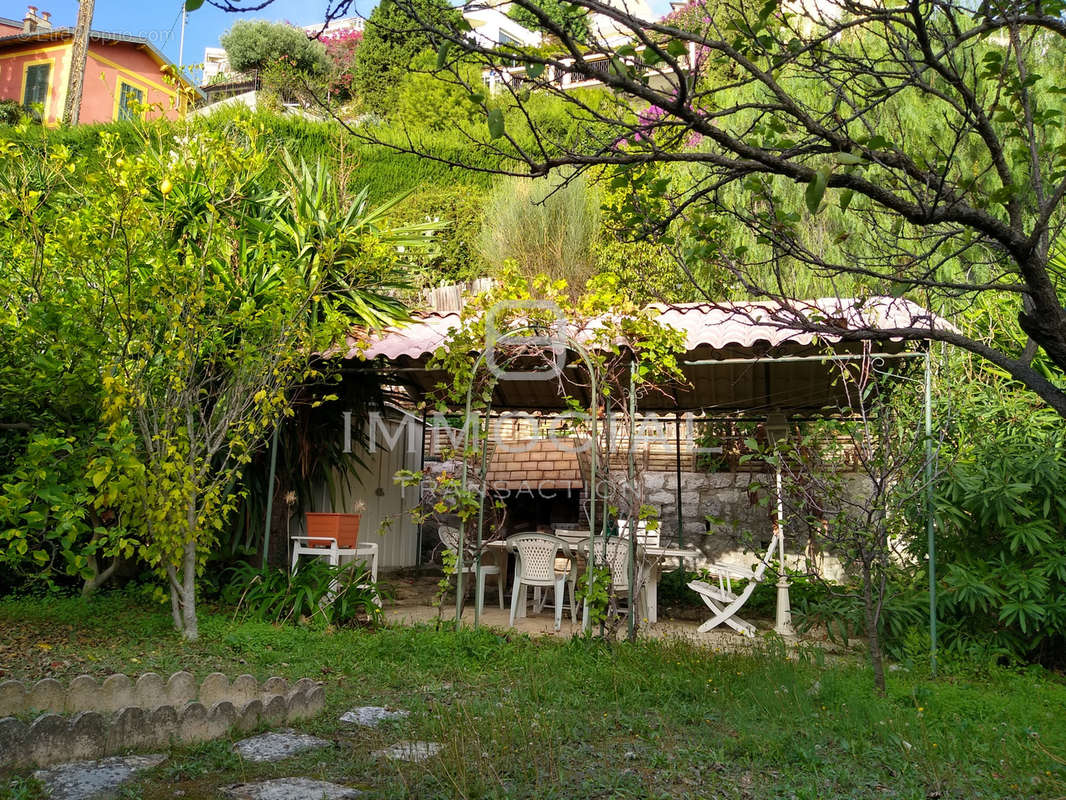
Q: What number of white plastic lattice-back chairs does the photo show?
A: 3